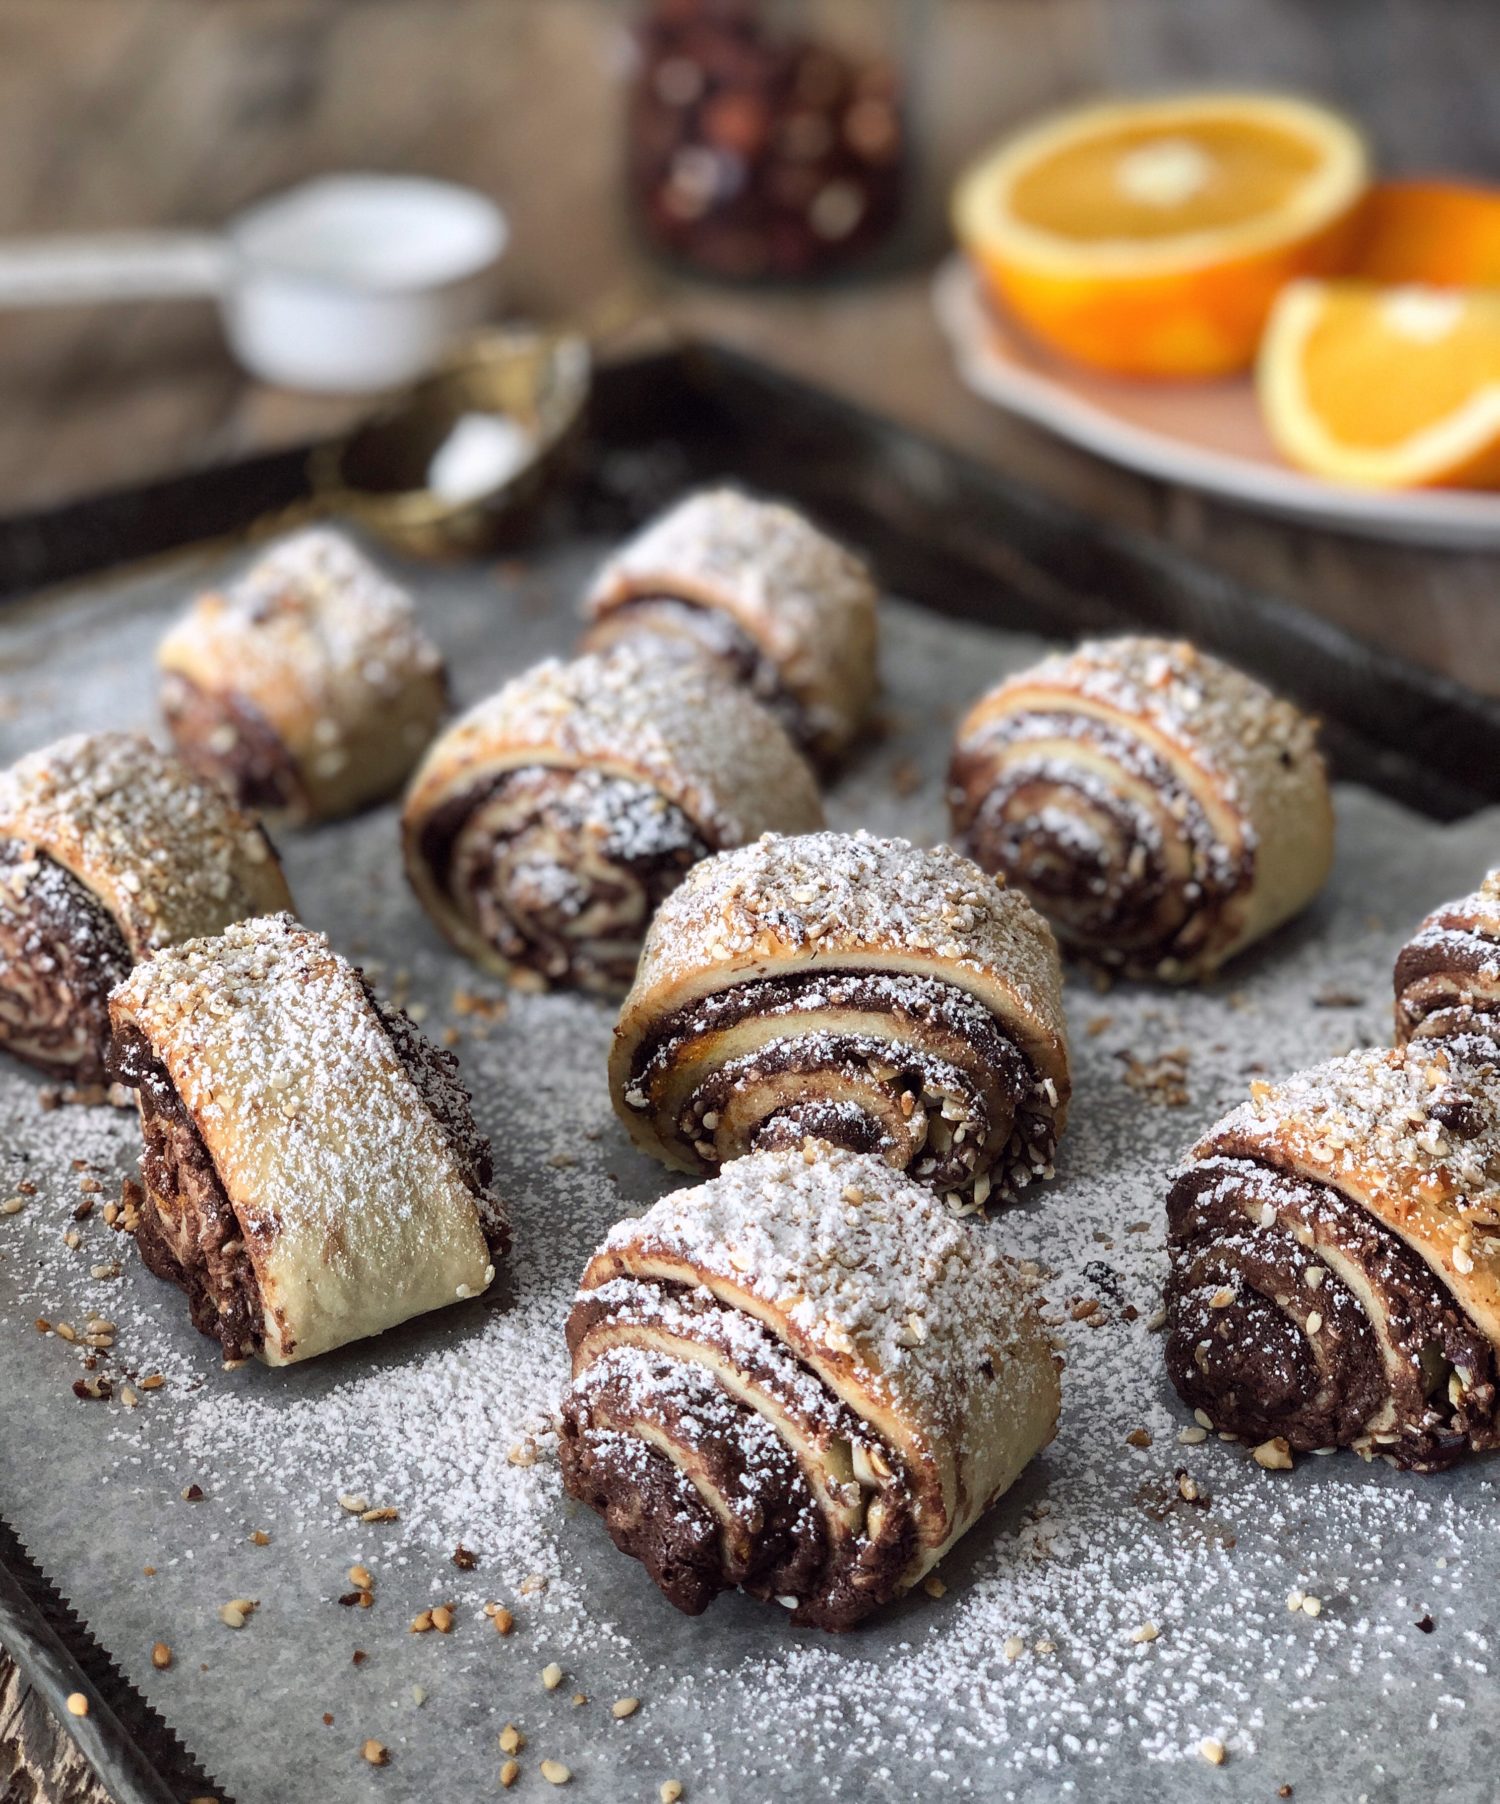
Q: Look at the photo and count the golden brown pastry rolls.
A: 10